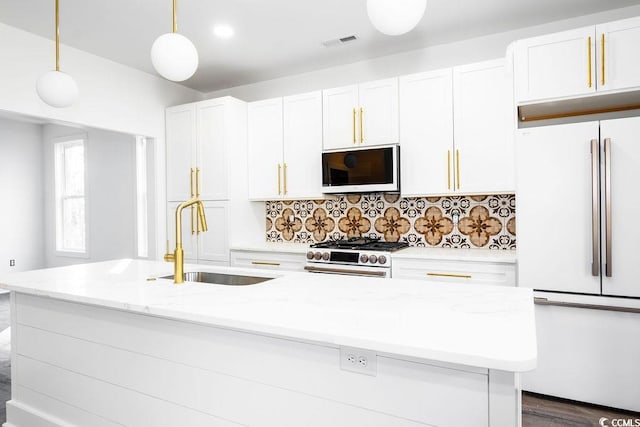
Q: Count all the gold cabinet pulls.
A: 14